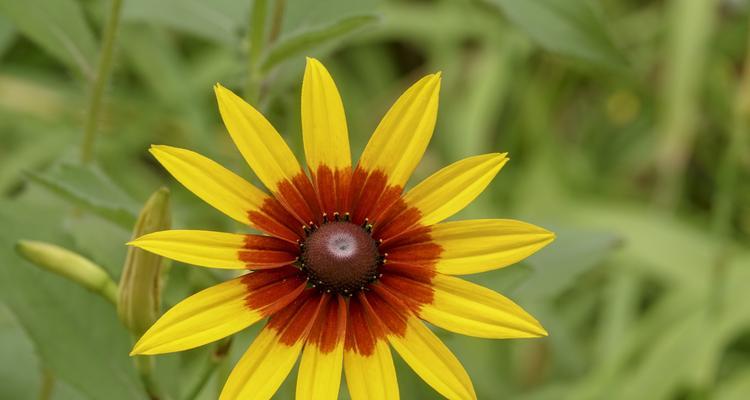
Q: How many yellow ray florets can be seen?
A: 13